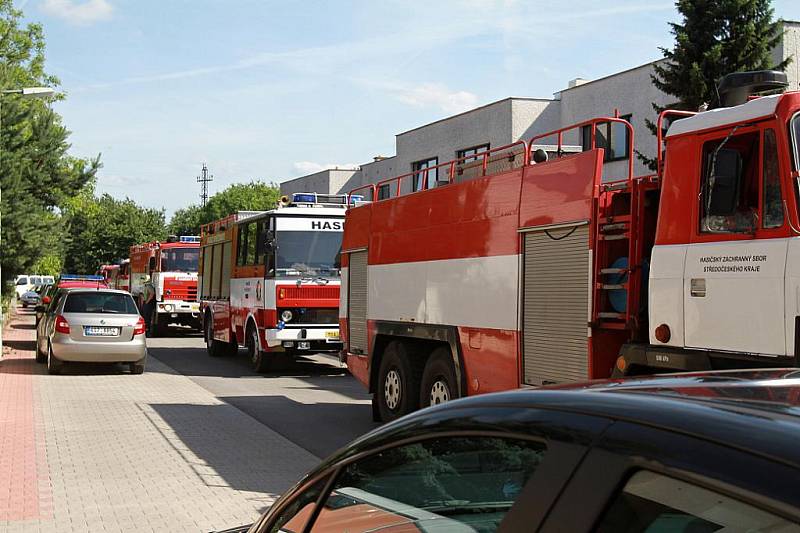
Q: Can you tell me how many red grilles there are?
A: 2